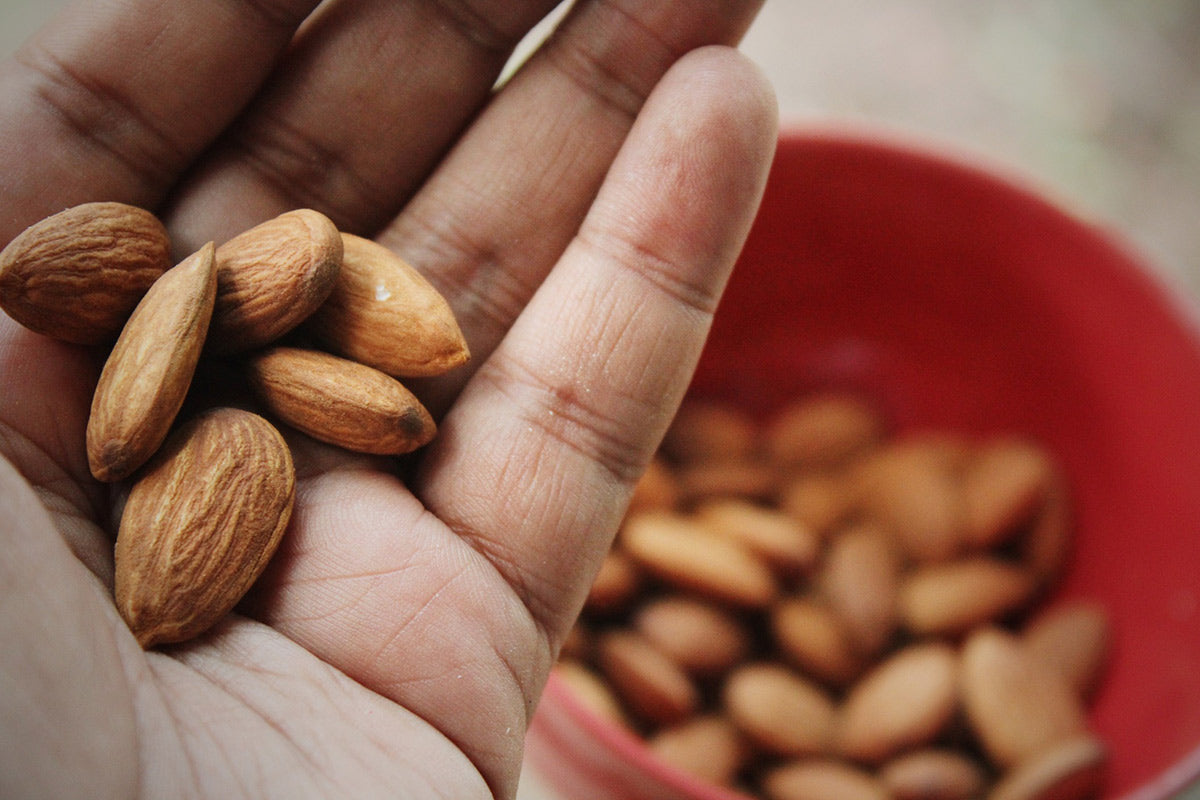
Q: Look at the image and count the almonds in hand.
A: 6